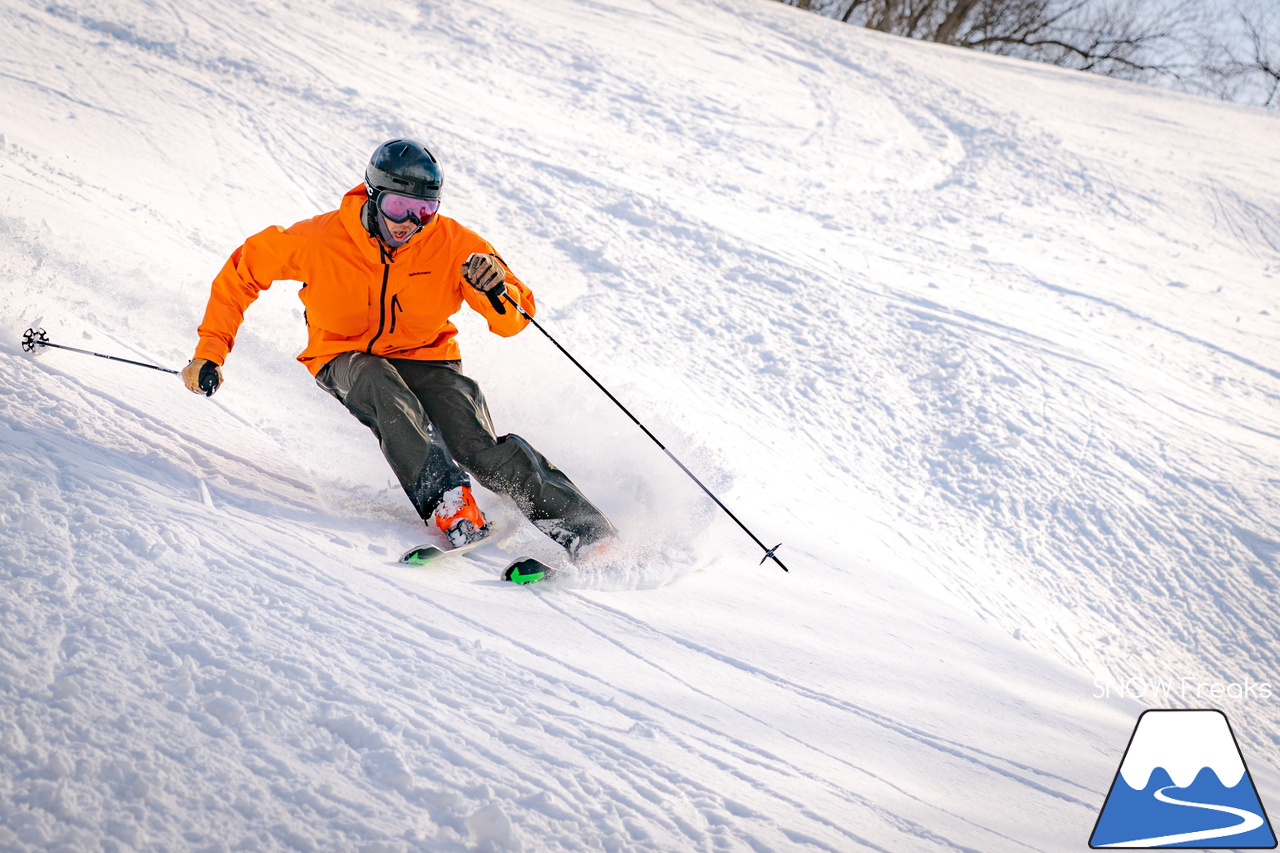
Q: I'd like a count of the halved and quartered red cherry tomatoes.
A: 0